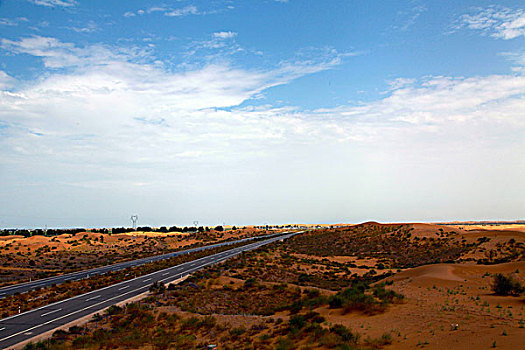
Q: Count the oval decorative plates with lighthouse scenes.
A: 0